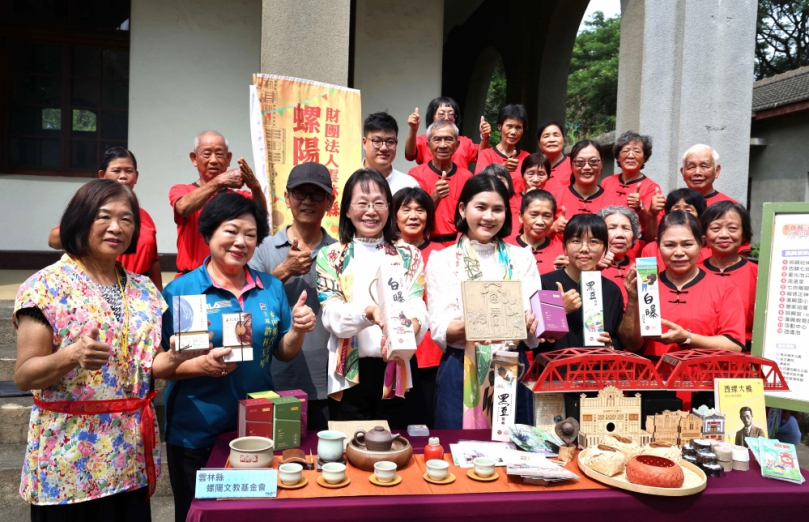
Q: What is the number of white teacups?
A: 5